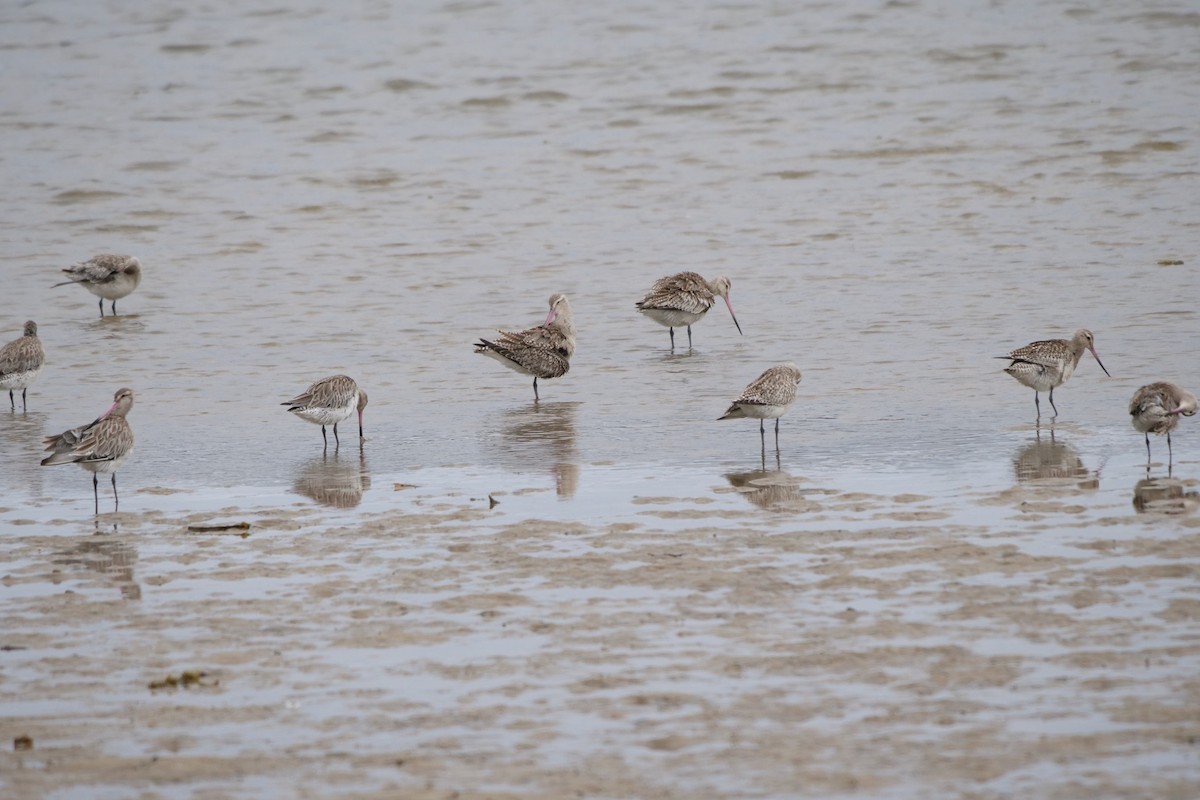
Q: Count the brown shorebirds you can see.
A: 9